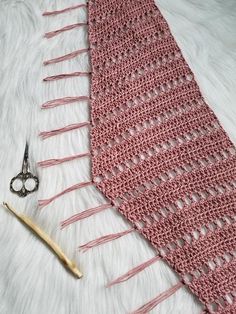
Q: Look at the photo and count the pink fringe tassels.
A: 12